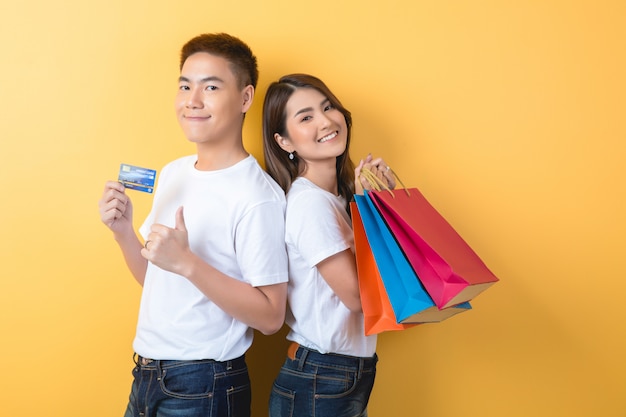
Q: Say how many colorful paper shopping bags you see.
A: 3